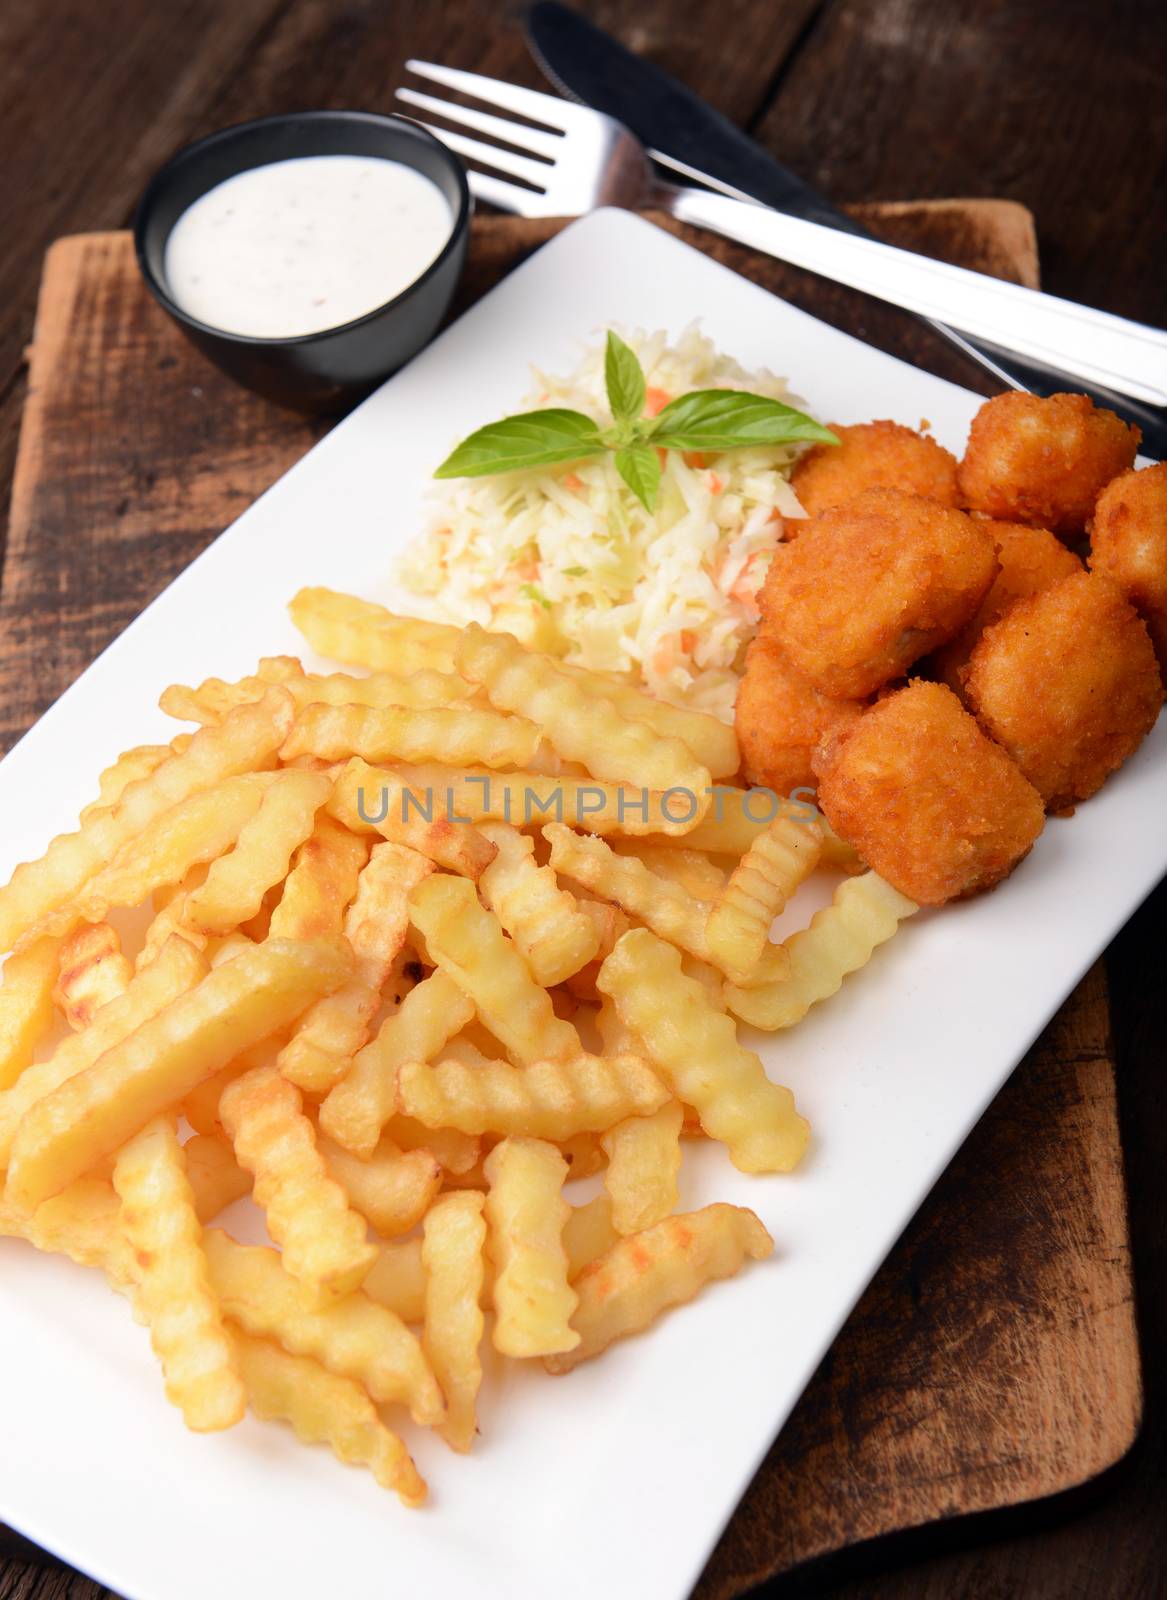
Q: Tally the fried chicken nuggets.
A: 8